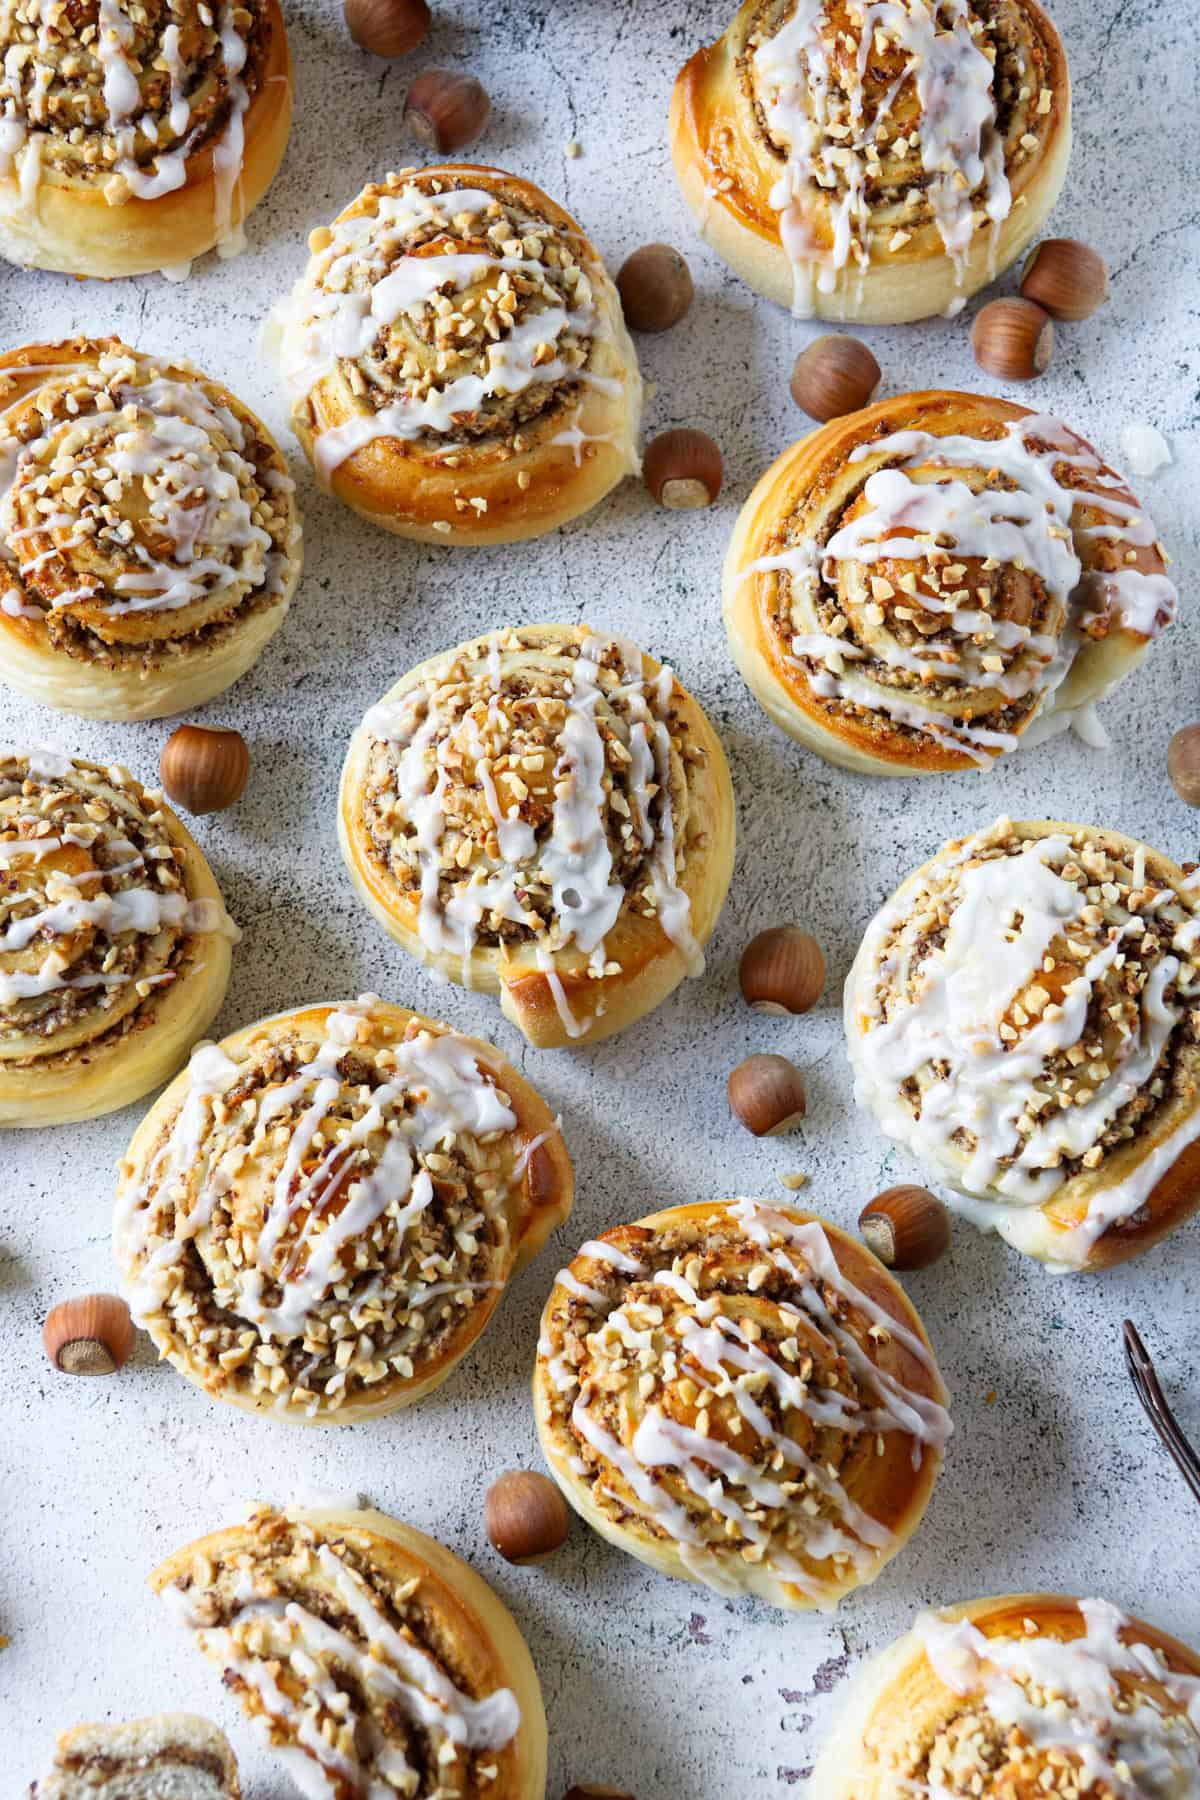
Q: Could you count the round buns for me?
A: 12